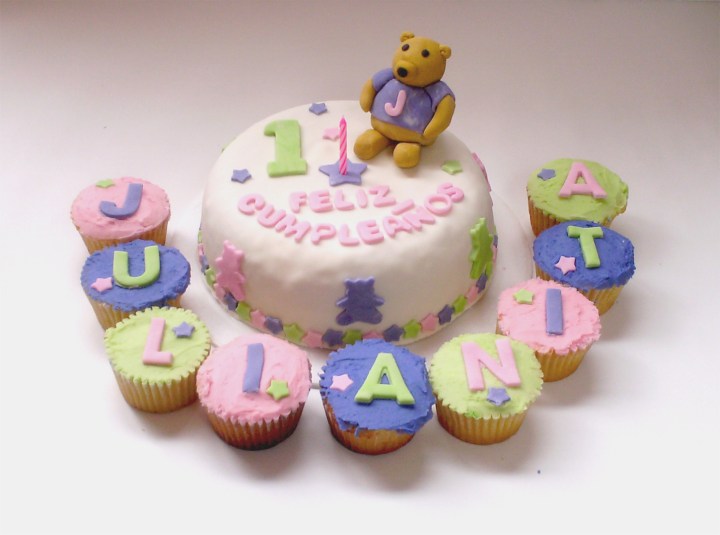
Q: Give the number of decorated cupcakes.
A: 9